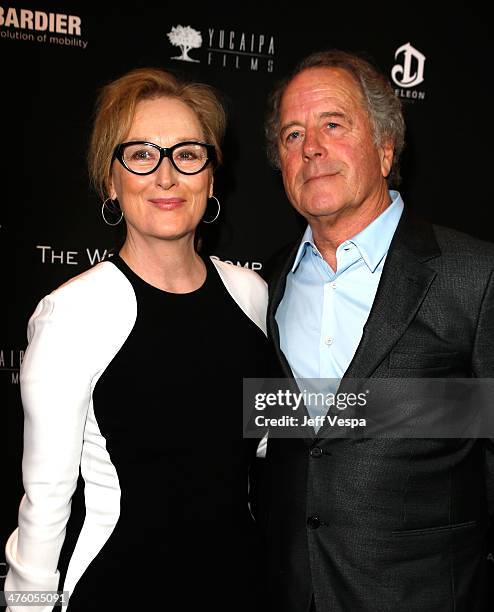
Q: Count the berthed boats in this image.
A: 0